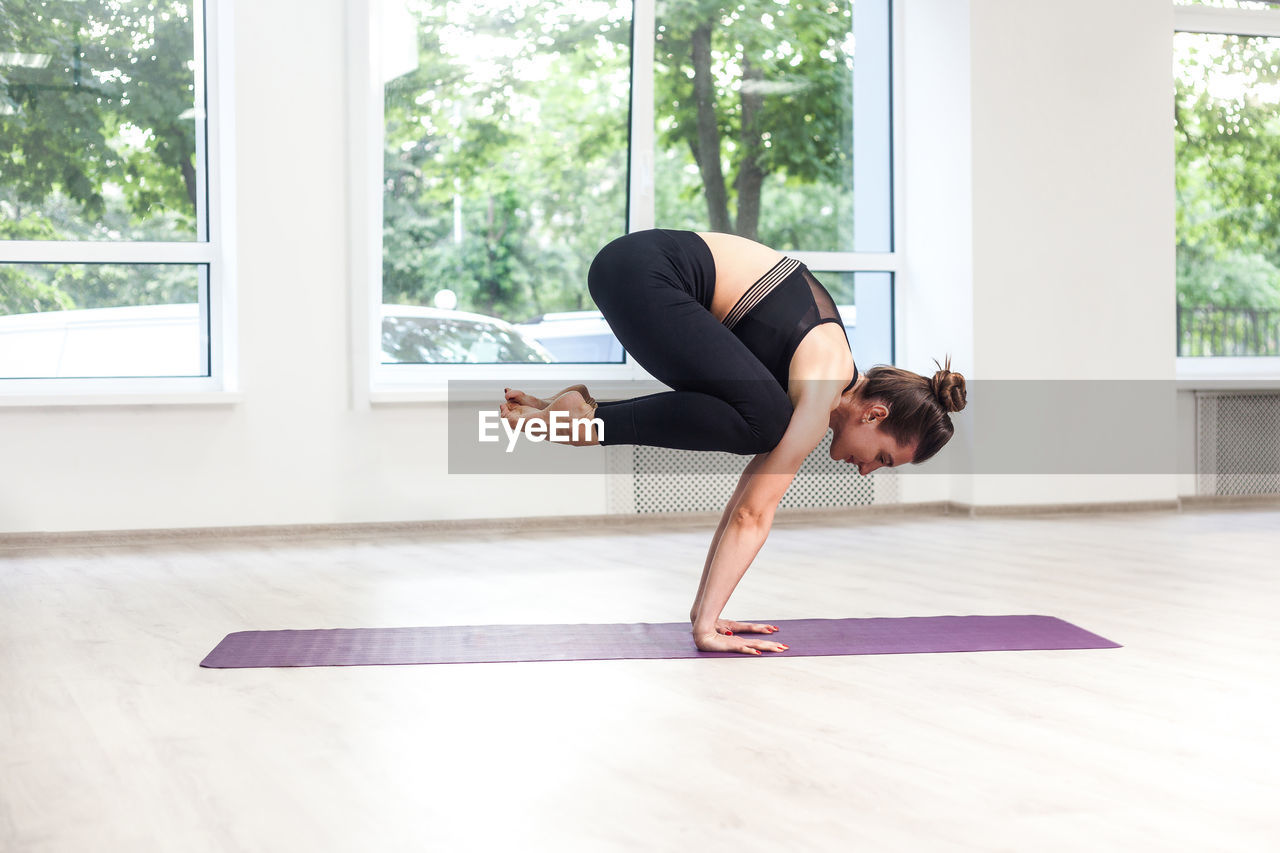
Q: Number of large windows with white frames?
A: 3